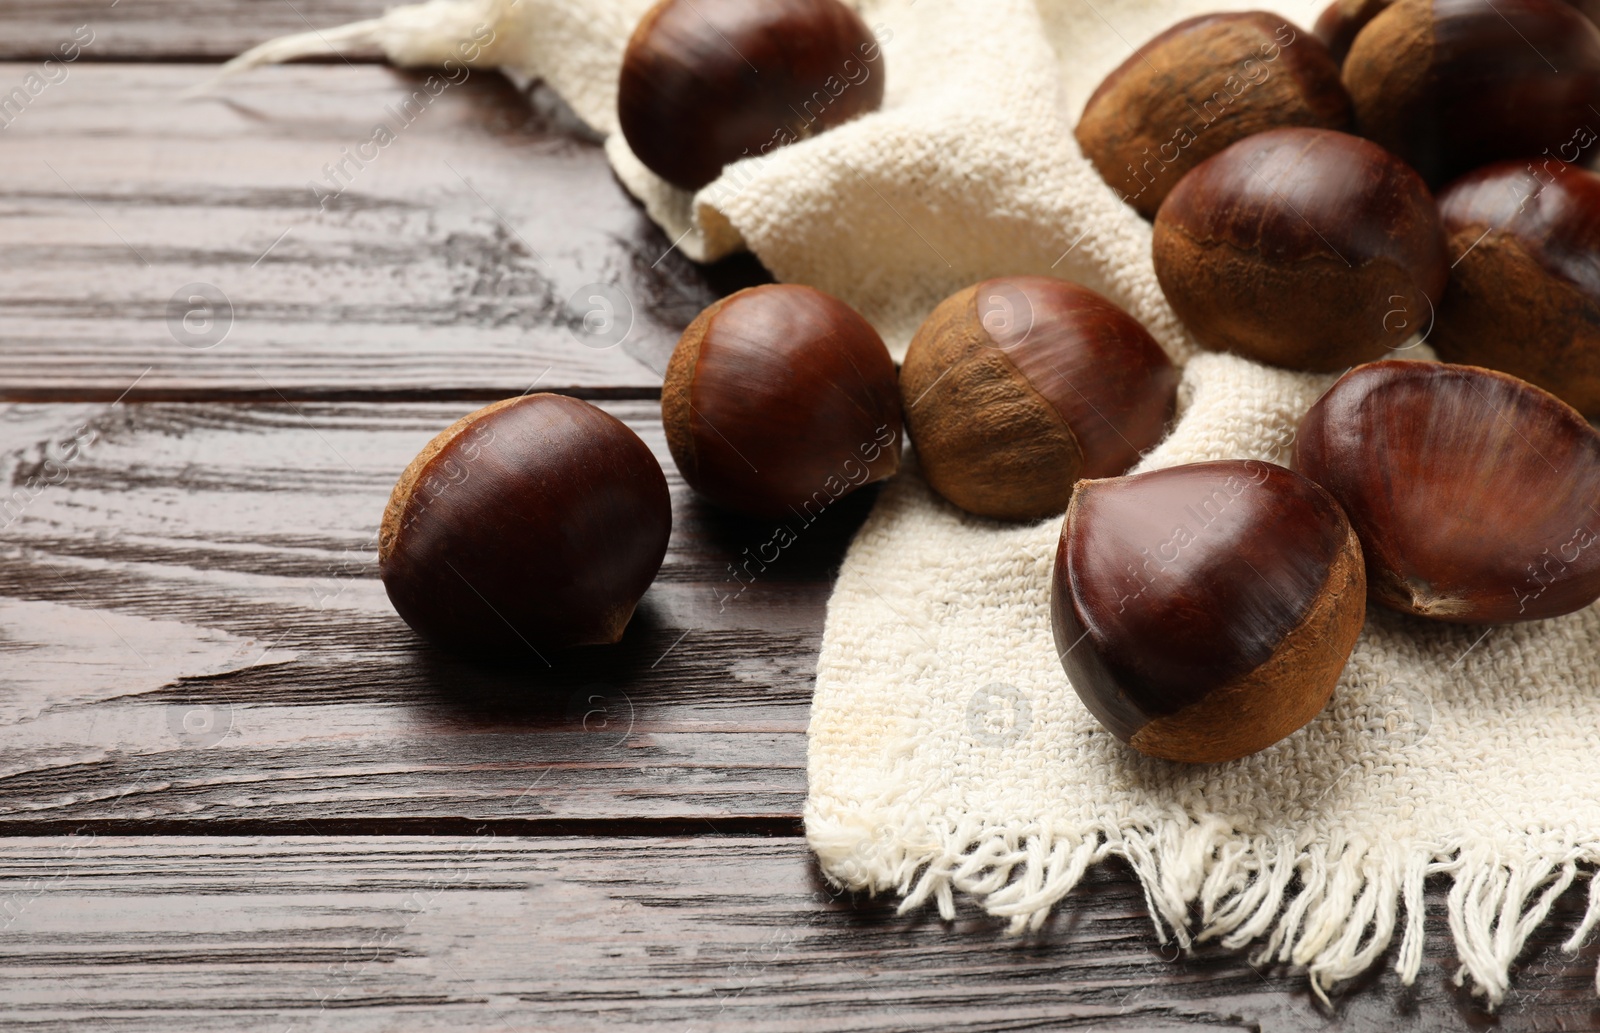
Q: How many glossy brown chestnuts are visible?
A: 11